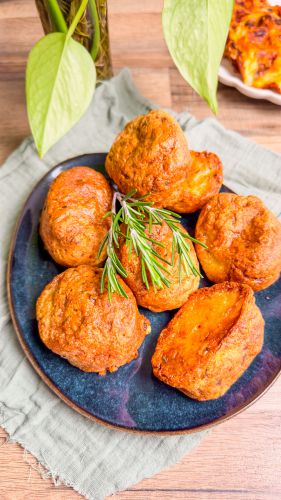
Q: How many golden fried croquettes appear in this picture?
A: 7